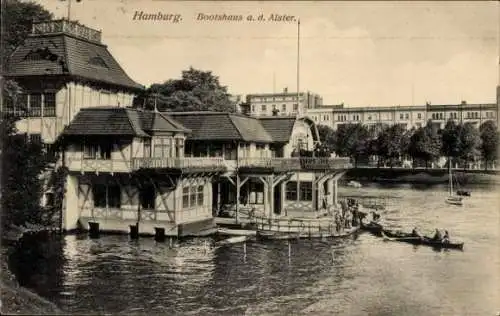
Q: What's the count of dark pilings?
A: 3